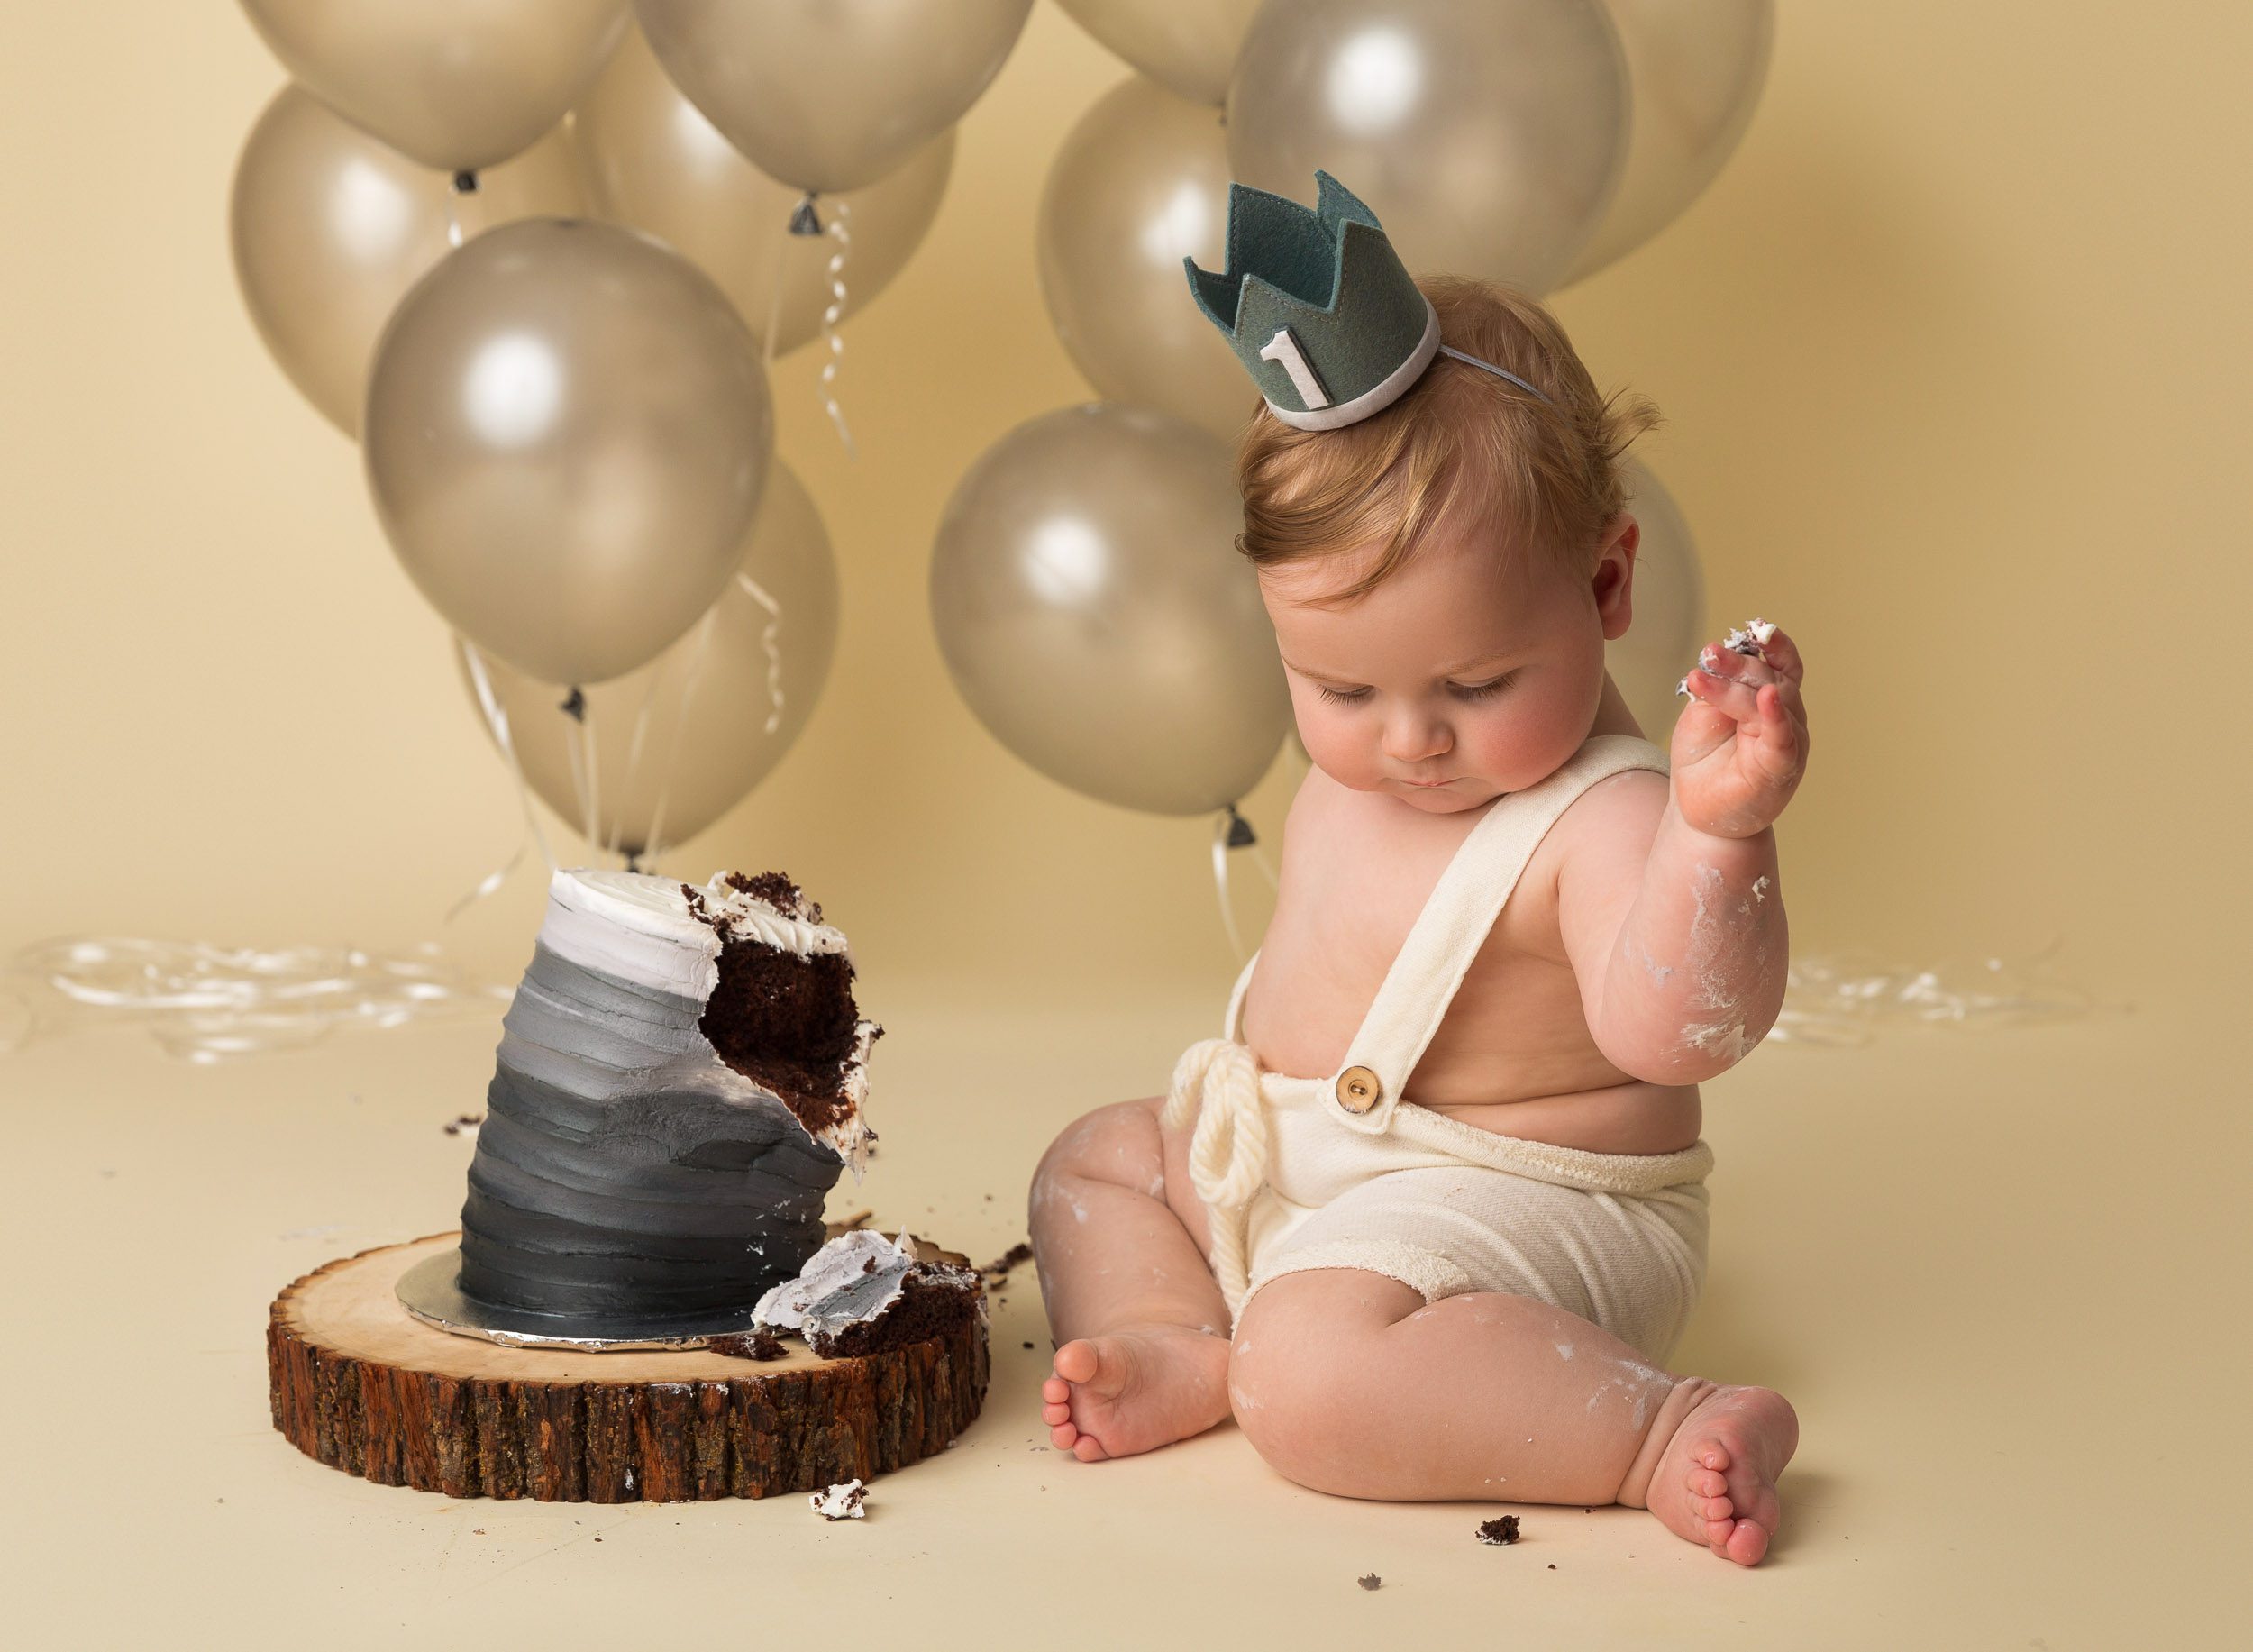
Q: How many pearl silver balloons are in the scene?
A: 12